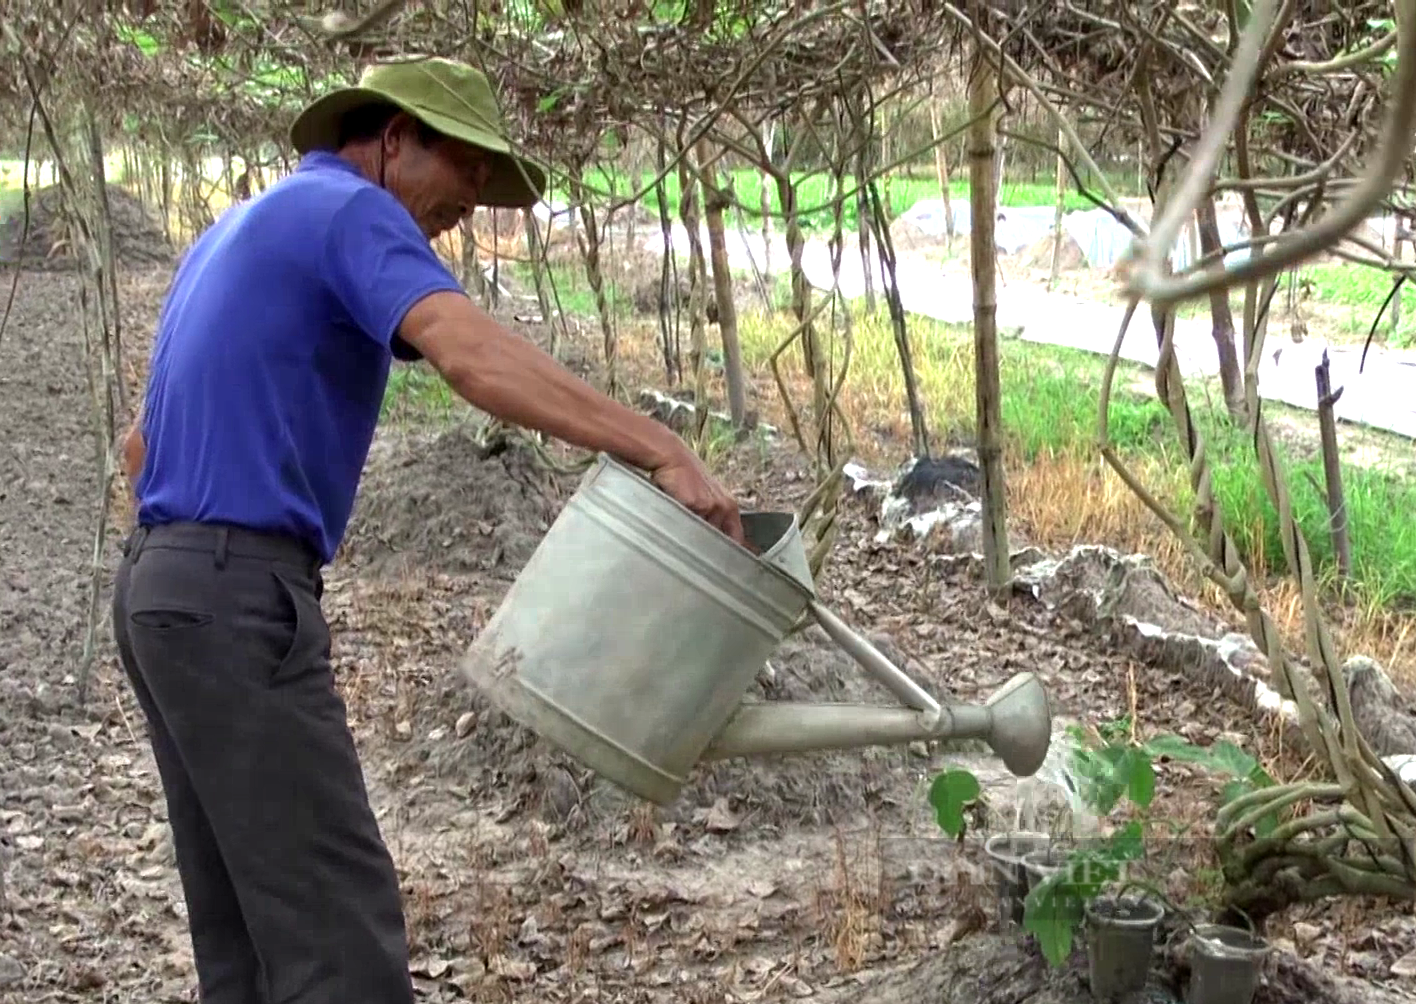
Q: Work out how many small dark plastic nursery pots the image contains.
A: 4